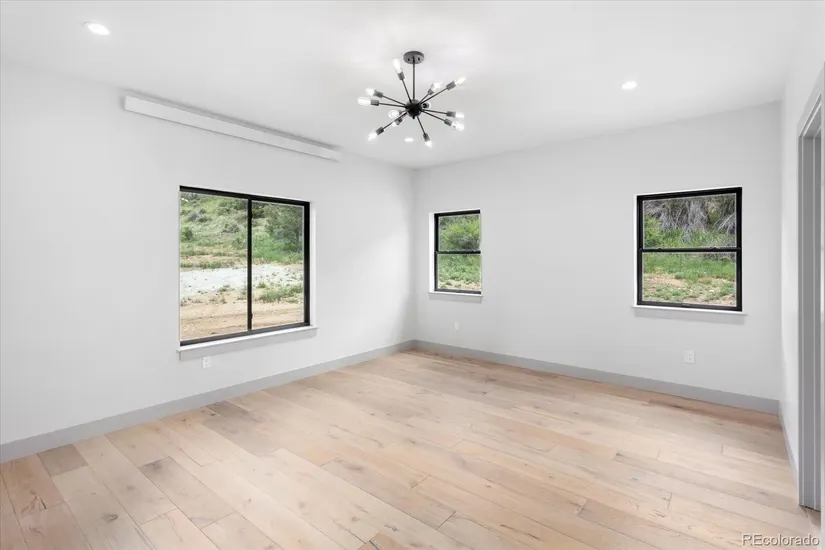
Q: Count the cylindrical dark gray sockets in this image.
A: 12